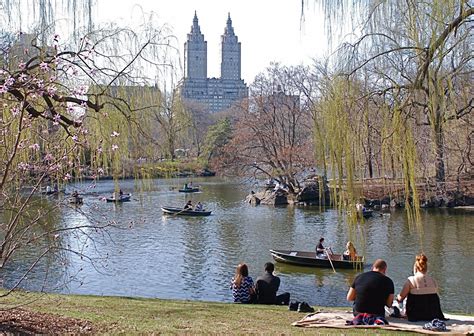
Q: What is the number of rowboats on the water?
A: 7